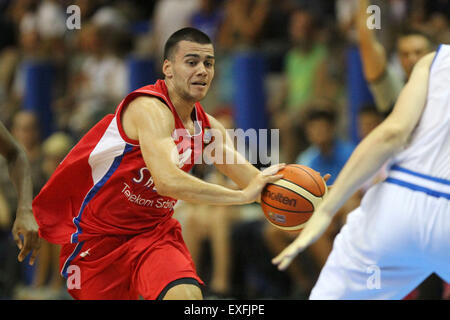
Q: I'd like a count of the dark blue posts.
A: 4